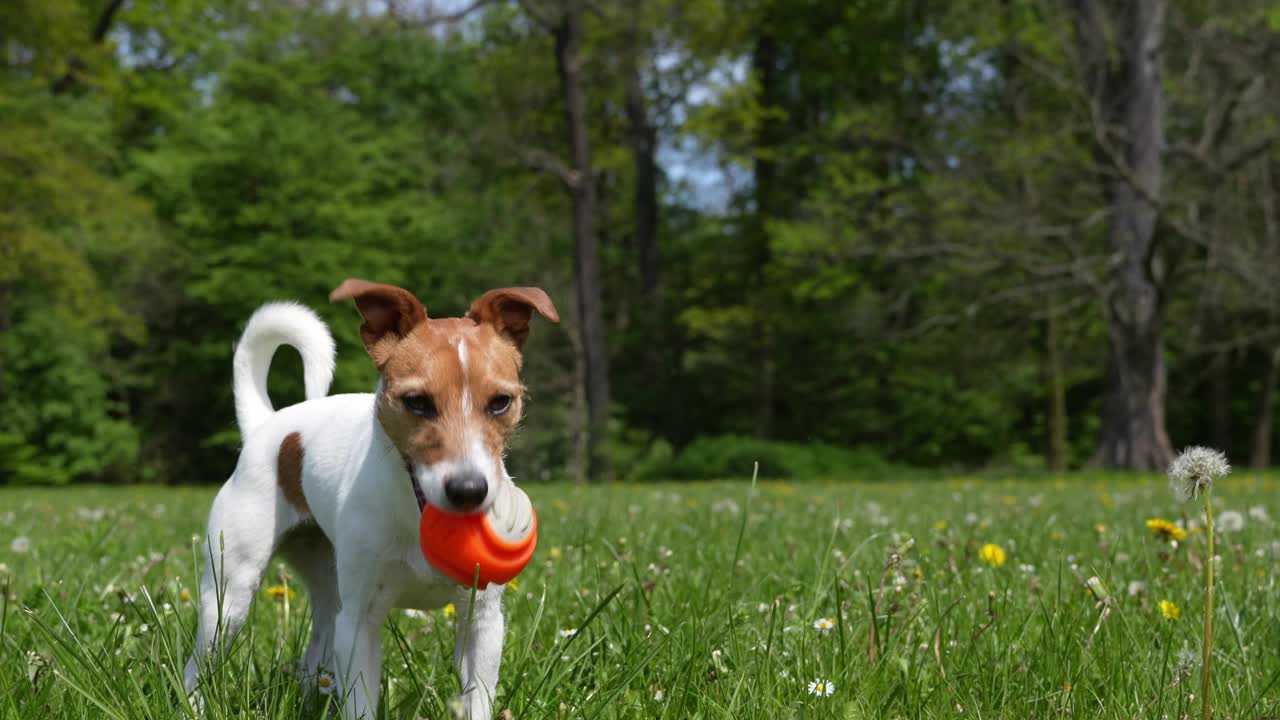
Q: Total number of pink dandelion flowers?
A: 0